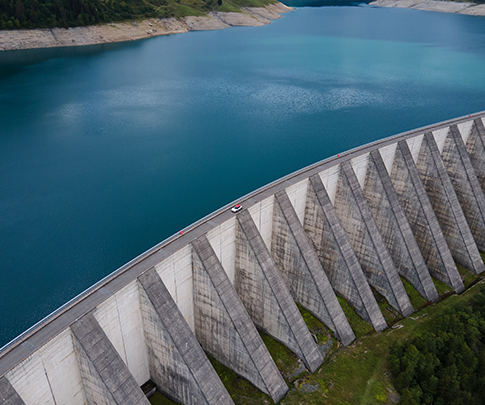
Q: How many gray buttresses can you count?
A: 13